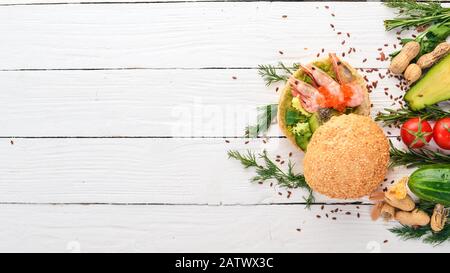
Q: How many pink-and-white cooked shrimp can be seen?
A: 3